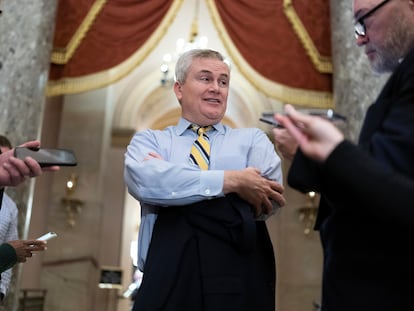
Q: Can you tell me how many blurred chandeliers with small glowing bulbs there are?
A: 1